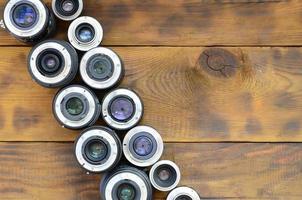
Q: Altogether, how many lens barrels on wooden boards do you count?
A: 12